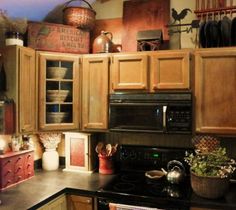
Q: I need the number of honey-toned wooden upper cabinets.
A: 6